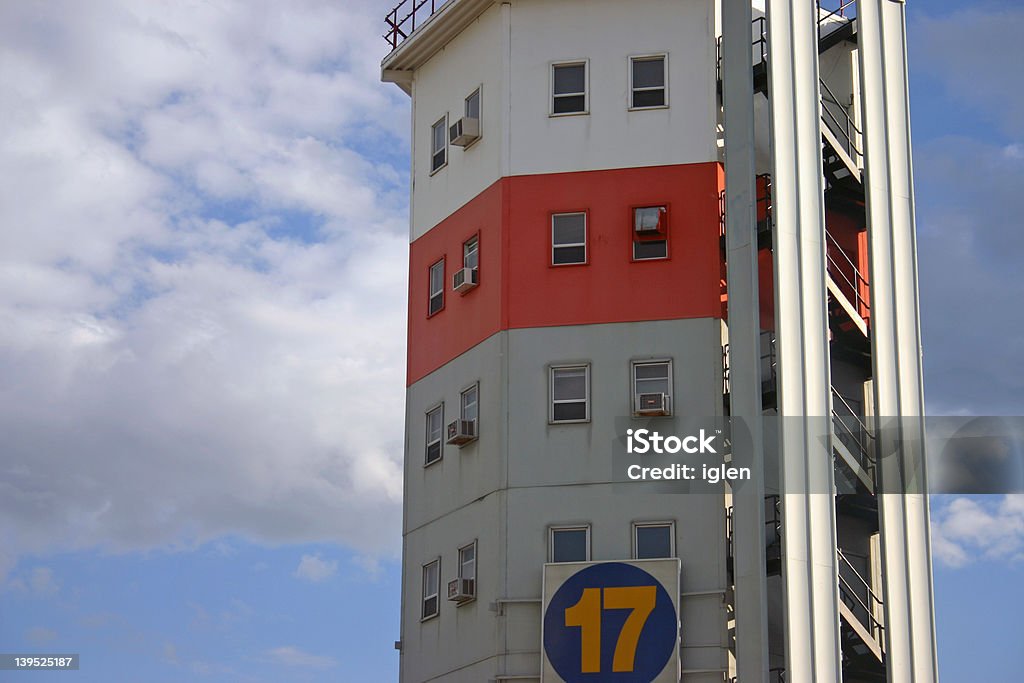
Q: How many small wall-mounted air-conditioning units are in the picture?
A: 5